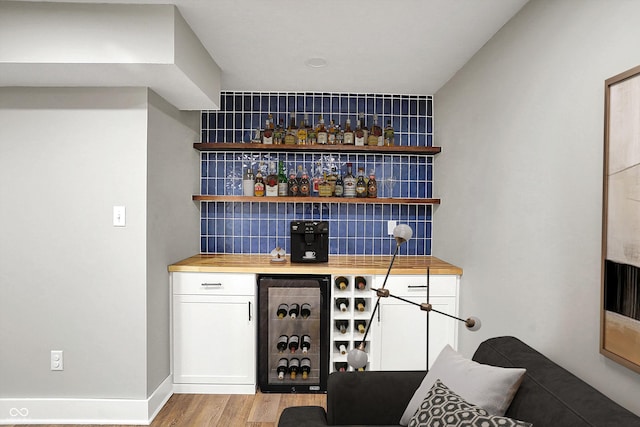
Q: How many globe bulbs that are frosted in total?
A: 3